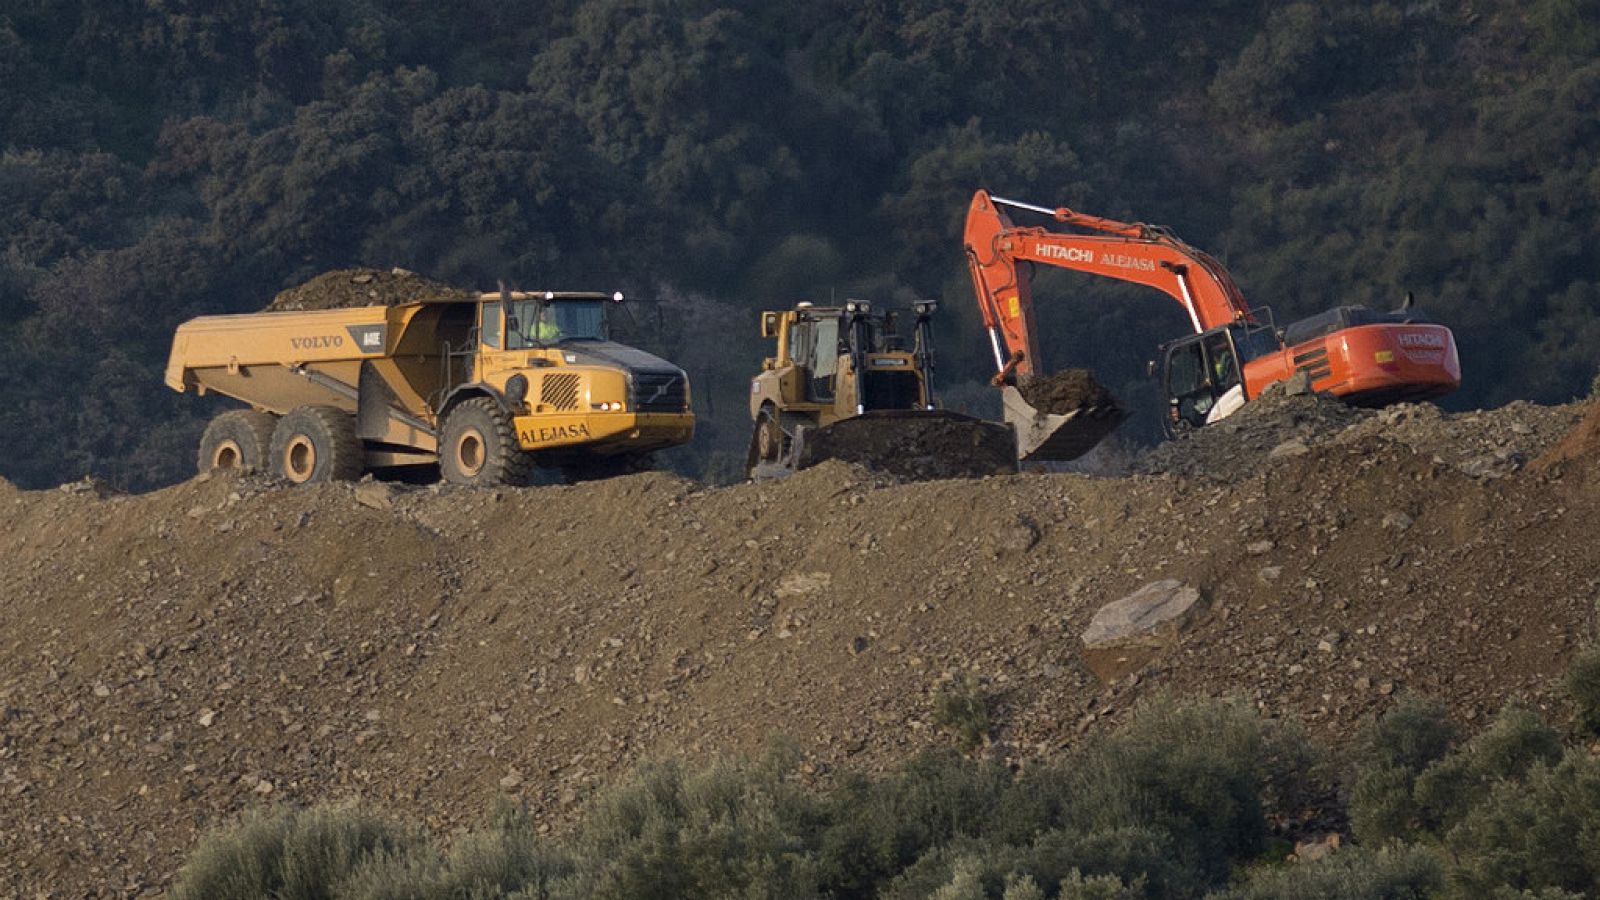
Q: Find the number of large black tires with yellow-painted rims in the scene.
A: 3